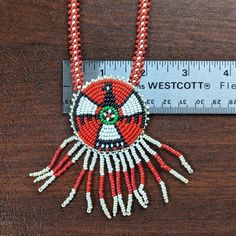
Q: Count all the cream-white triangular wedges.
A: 3